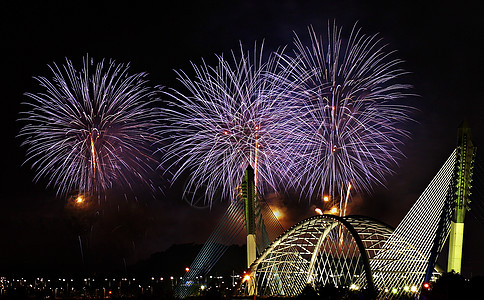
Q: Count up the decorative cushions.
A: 0